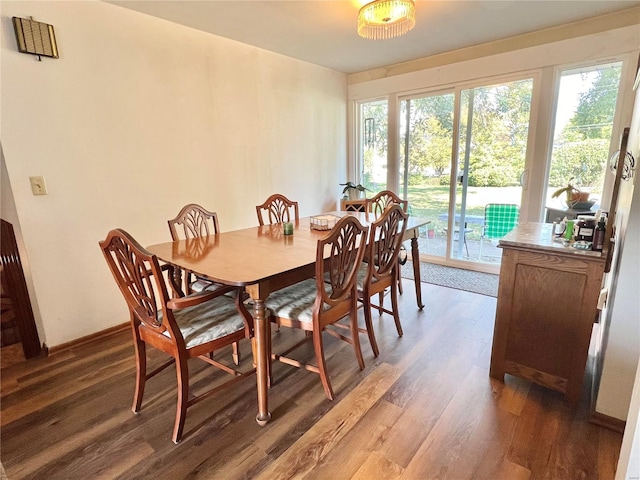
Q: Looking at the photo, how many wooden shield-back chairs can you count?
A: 6